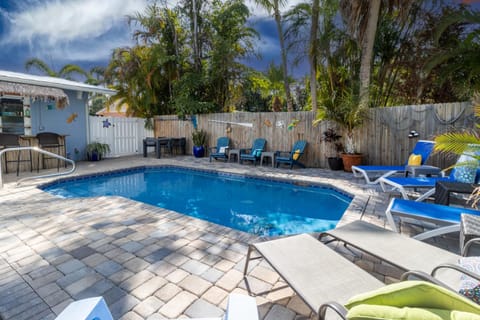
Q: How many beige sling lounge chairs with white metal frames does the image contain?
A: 2